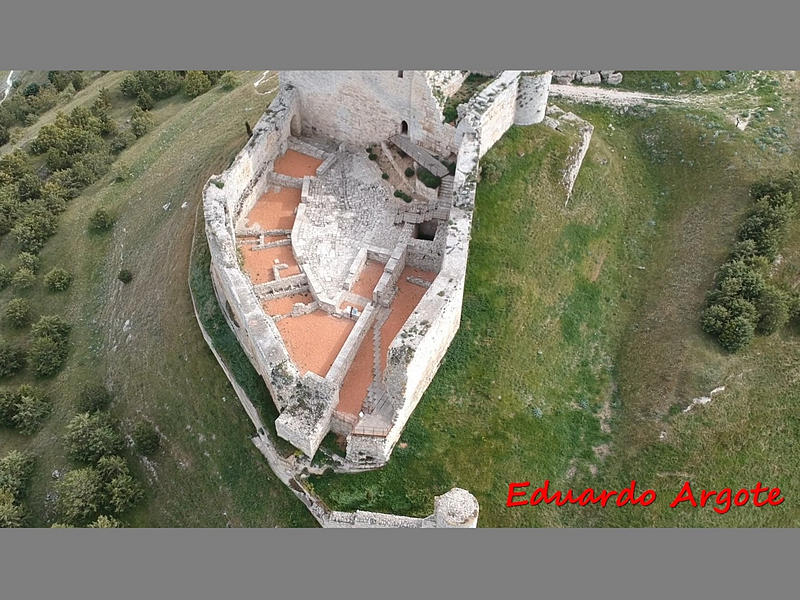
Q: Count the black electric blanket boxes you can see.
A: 0